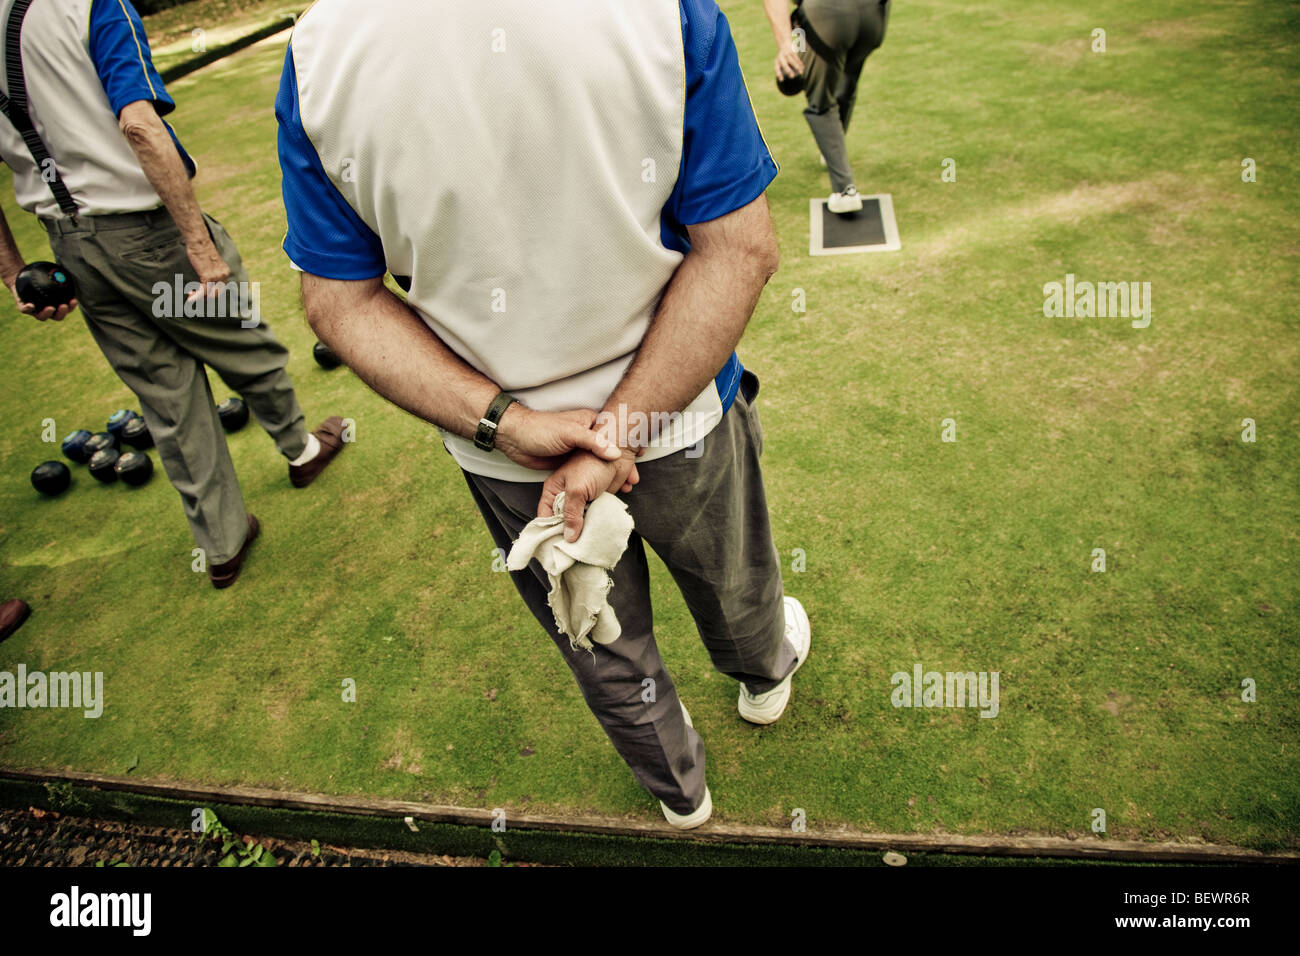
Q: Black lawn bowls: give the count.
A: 9